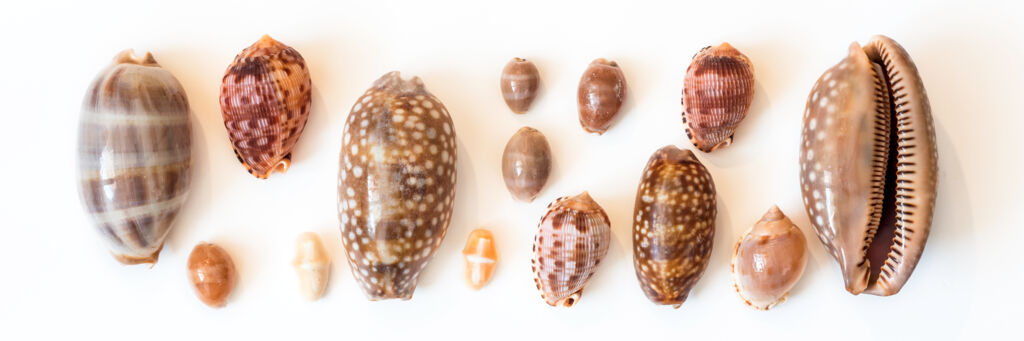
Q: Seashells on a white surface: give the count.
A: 14